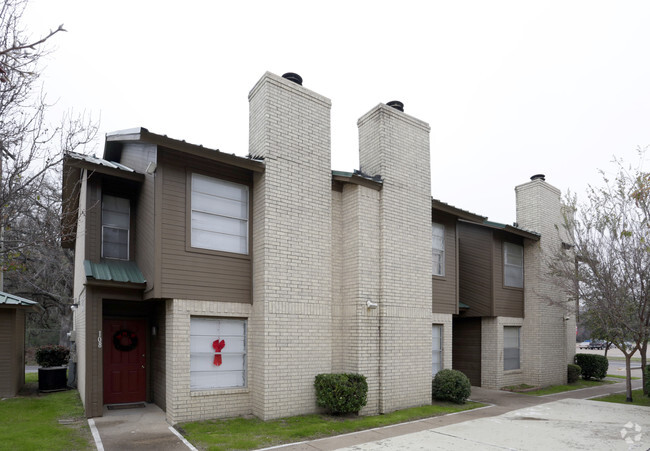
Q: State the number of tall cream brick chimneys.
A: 3